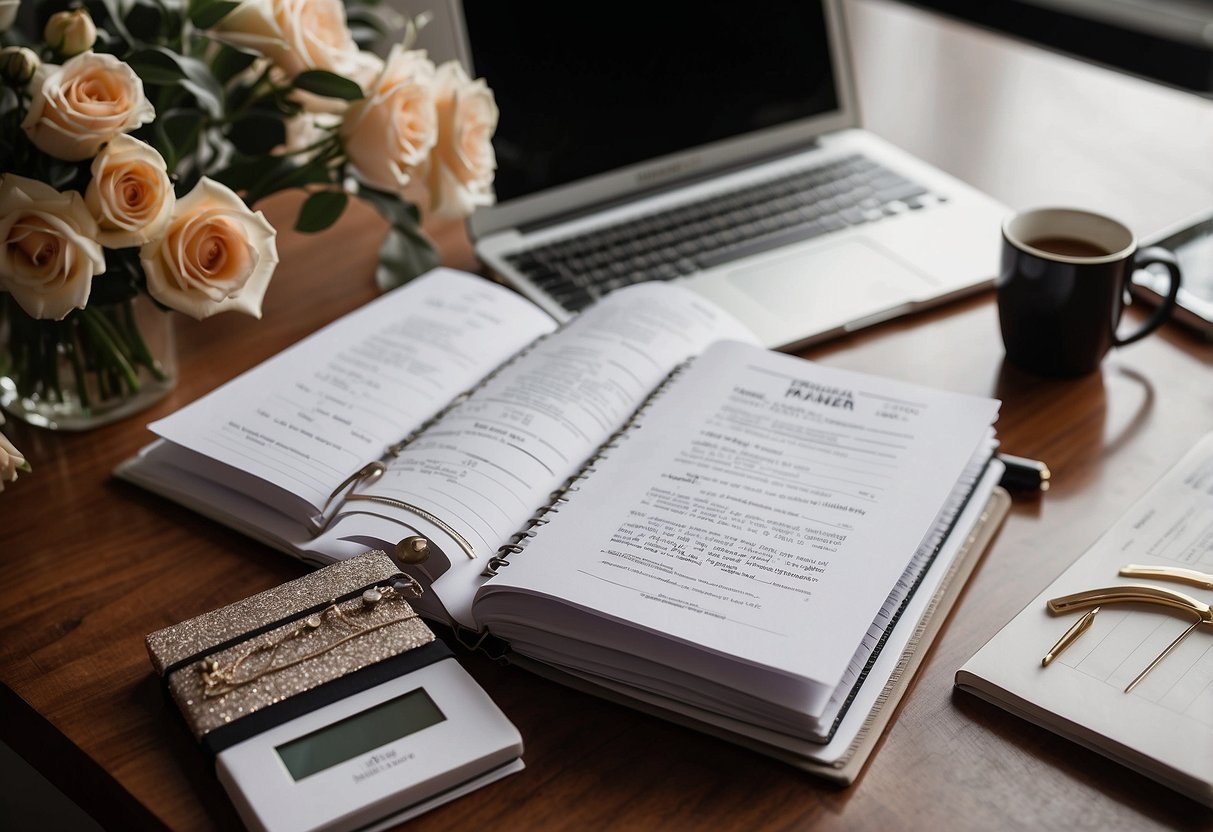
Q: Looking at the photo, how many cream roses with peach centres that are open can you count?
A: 7